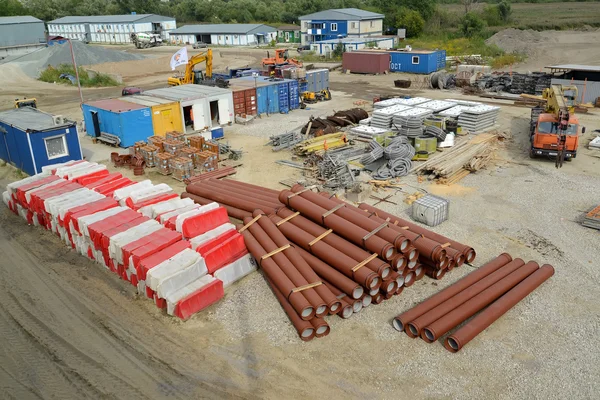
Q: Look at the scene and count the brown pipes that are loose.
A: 4